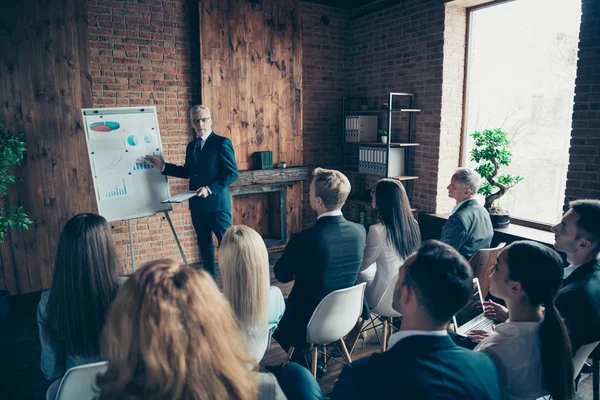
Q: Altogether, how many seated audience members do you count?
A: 9